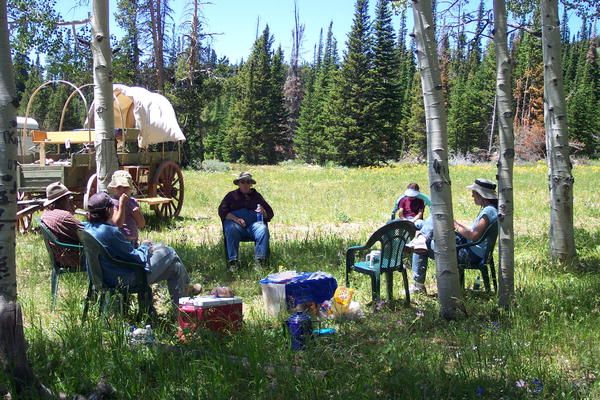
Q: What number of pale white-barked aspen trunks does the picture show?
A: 5